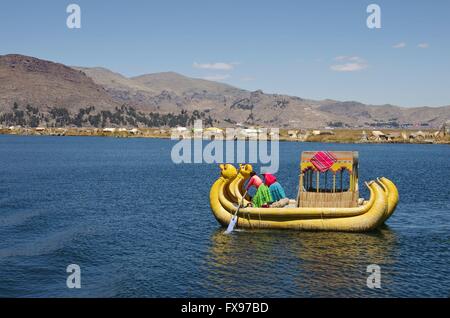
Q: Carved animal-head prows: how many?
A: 2